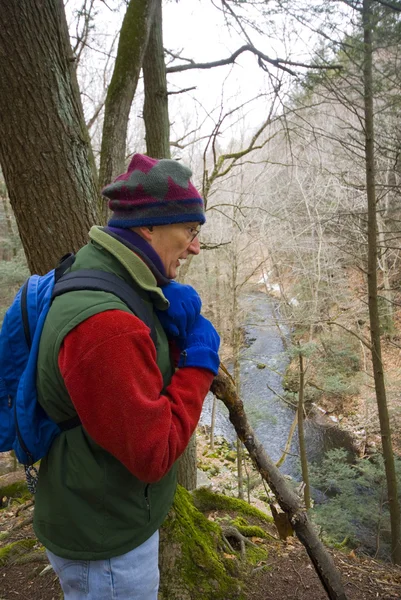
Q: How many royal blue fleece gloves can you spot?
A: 2